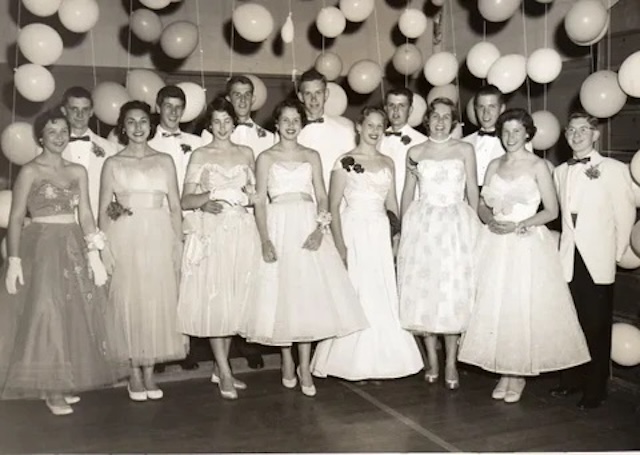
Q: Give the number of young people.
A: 14